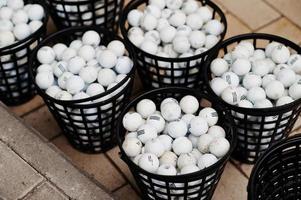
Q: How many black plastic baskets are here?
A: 7